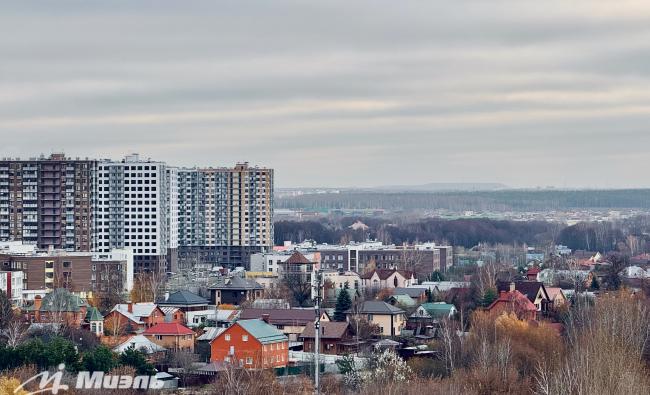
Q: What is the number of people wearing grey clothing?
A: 0